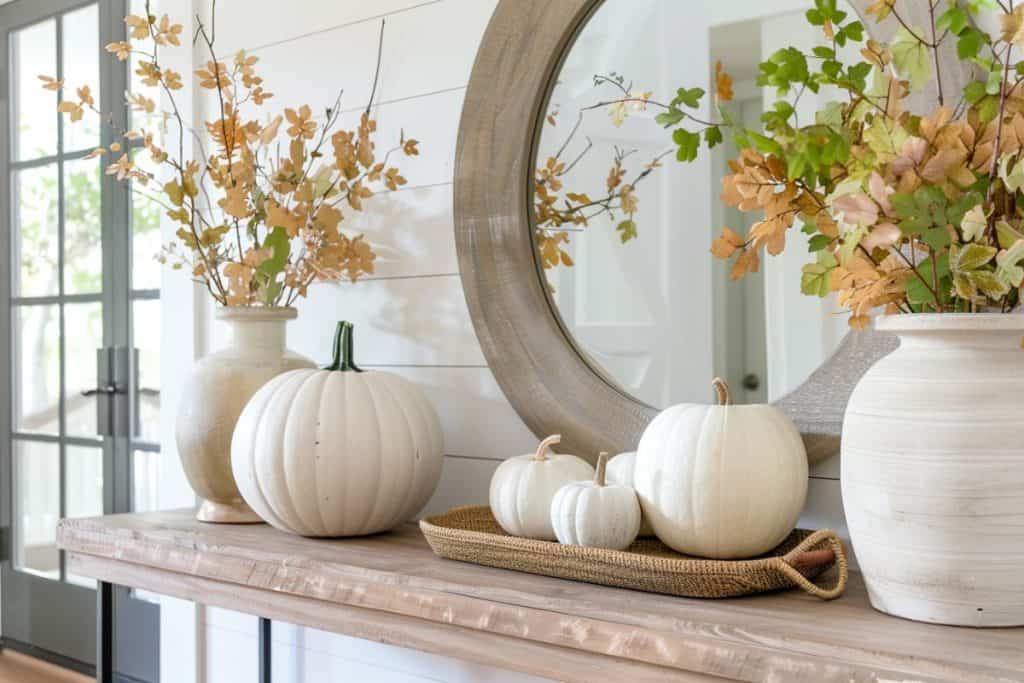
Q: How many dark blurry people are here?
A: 0